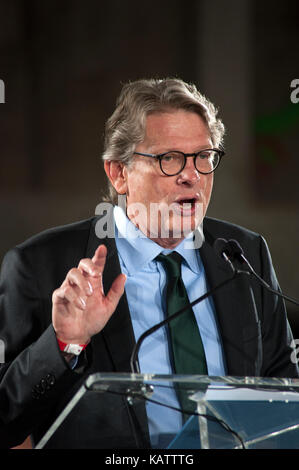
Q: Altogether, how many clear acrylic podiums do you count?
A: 1